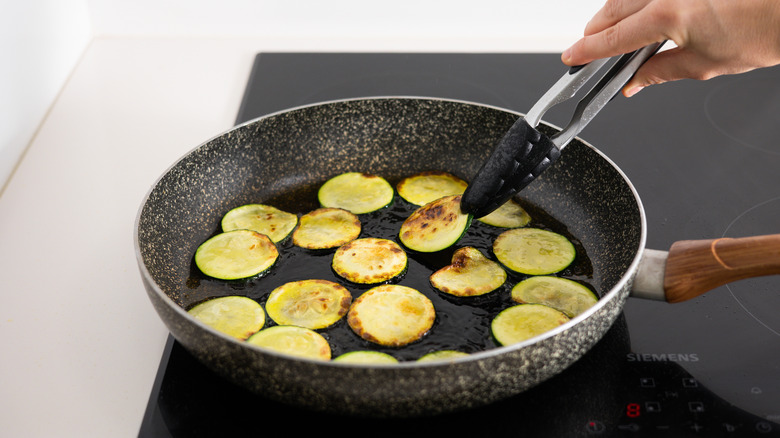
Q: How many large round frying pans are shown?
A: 1